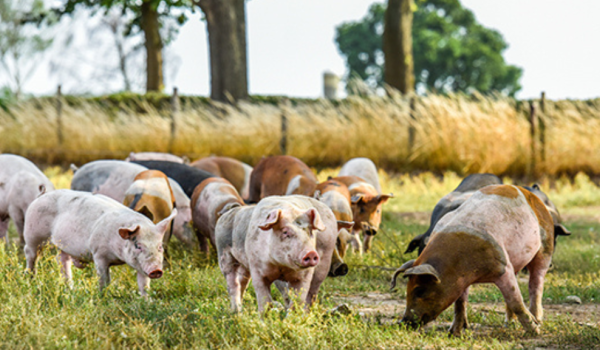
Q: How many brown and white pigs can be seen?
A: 7